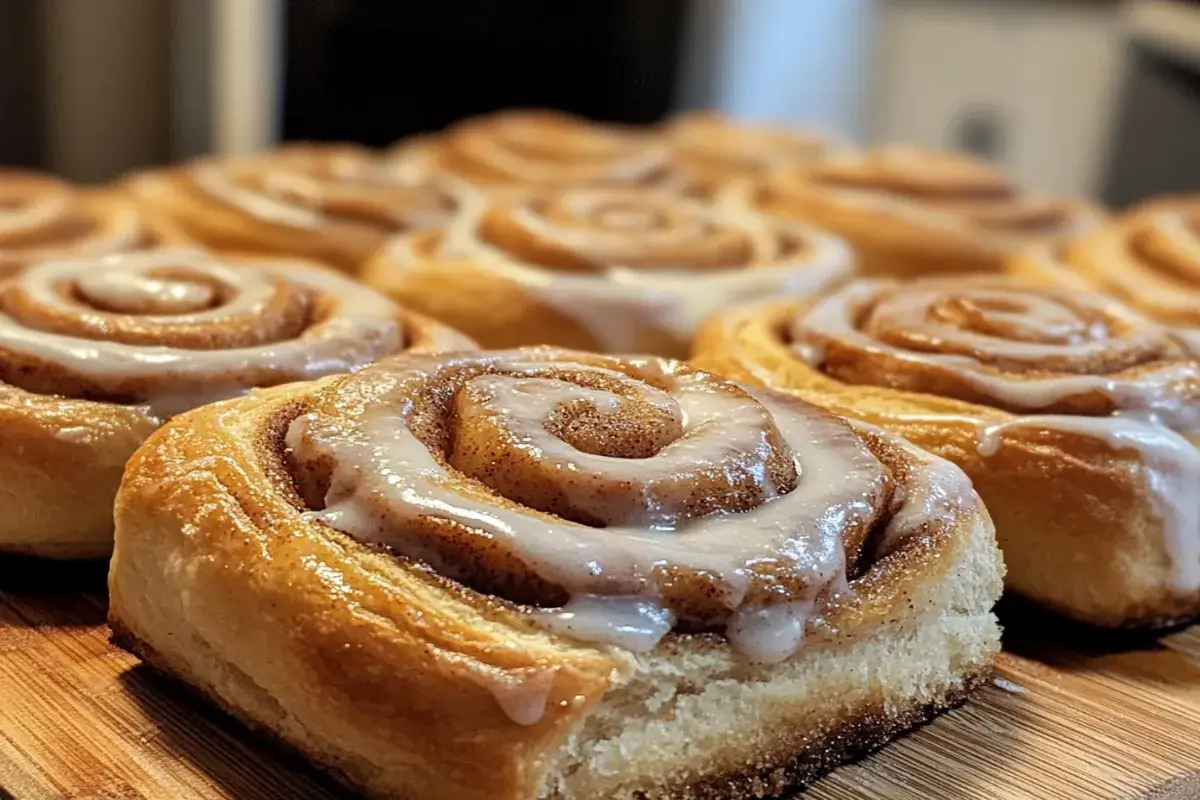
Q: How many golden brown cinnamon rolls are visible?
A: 10